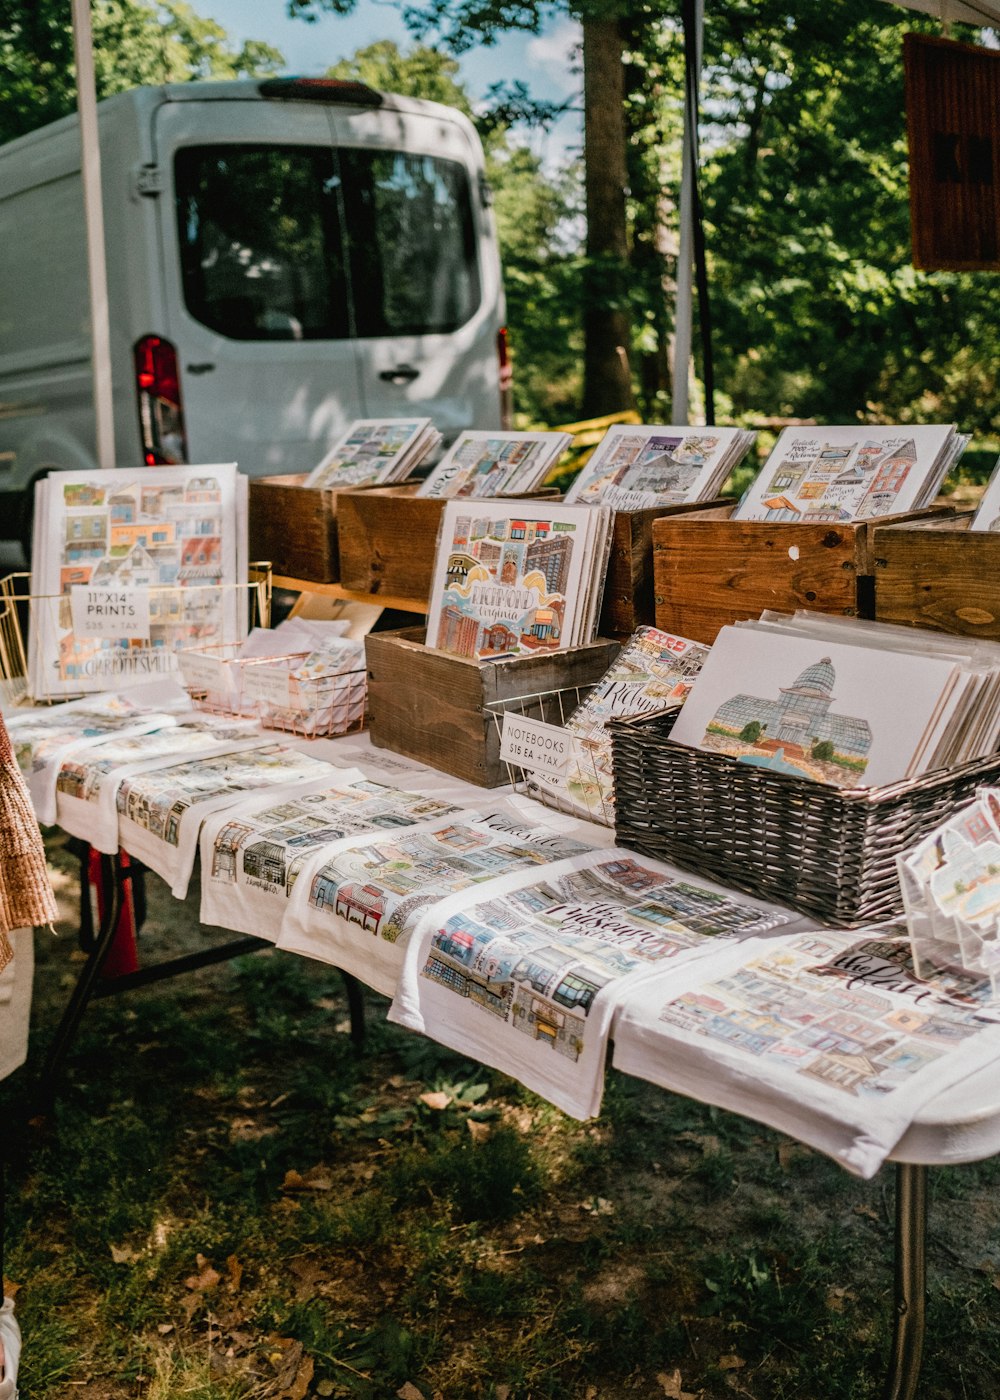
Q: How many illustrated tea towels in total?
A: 7